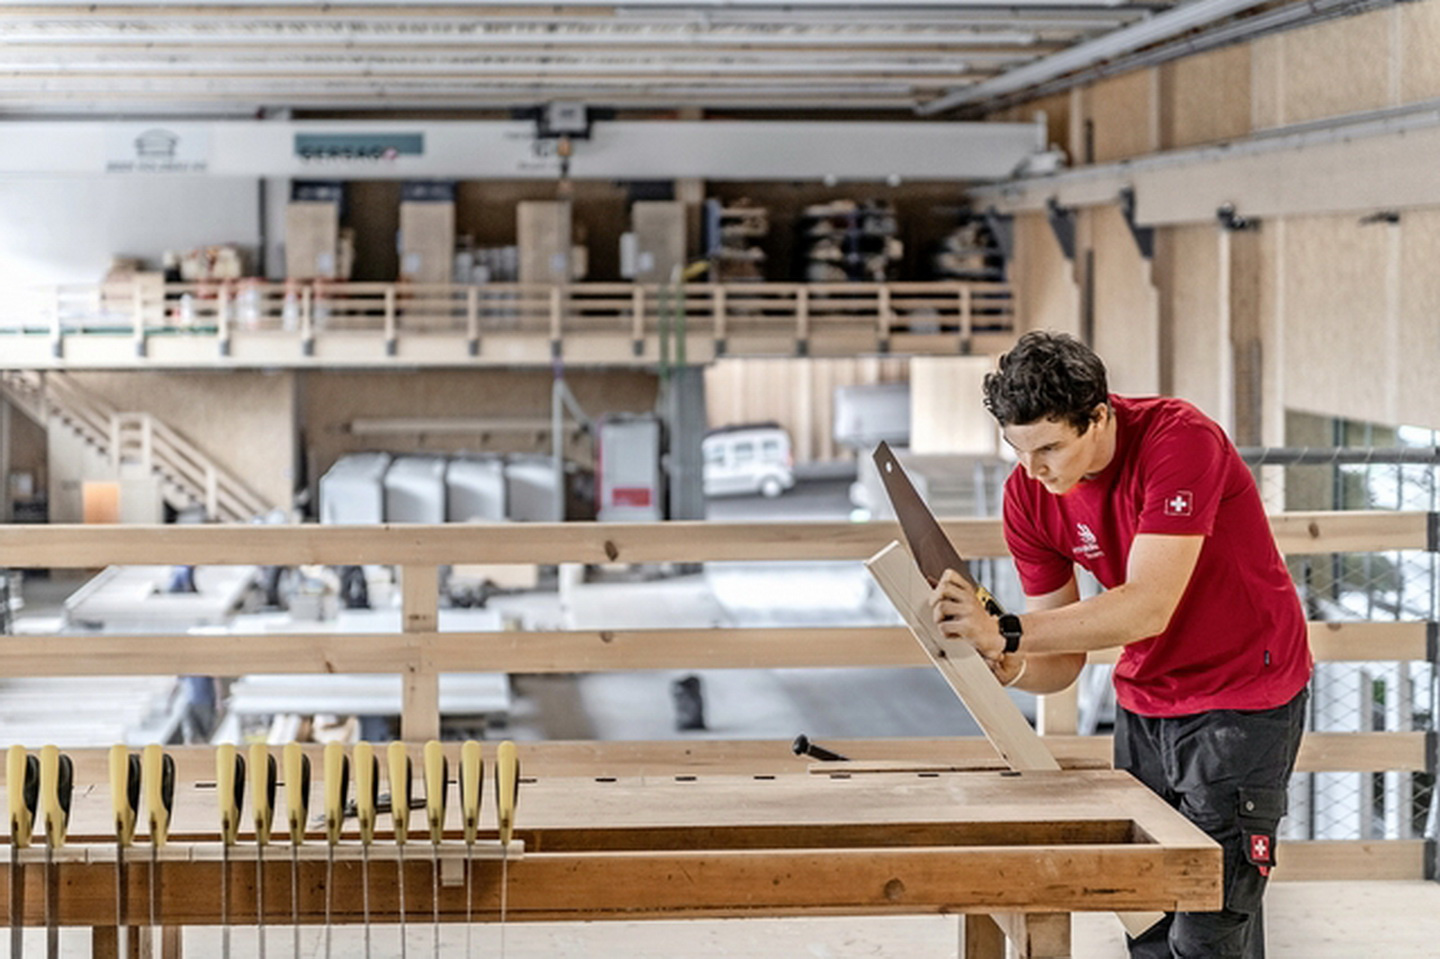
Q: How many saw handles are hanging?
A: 13